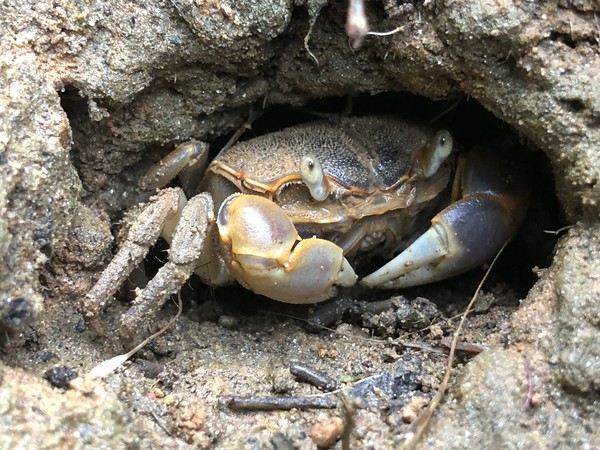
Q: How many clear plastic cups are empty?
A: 0